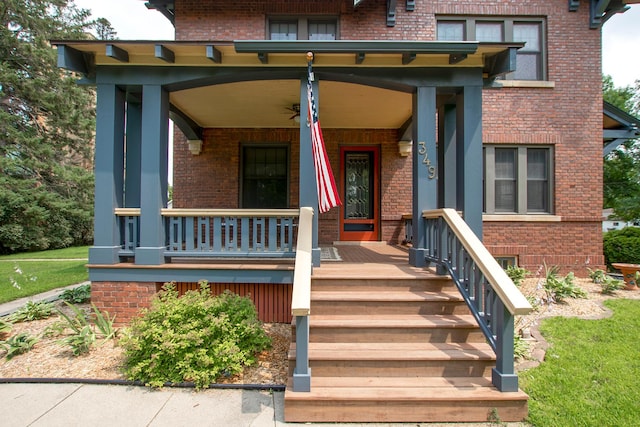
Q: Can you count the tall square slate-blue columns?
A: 7